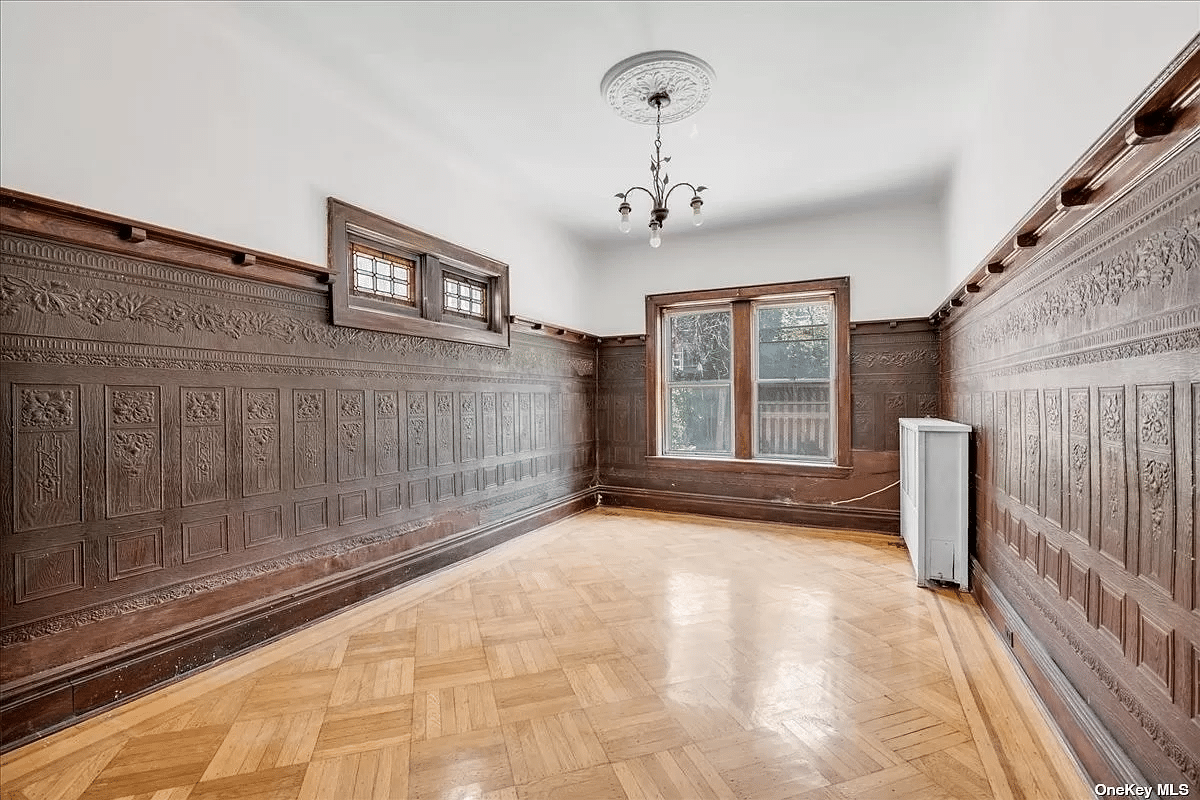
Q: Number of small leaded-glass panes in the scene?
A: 12